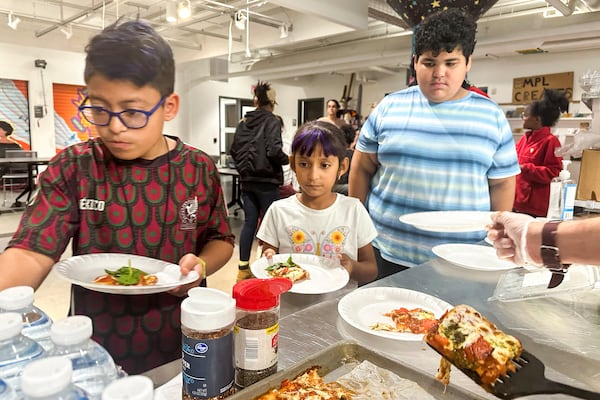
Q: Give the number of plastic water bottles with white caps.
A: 5